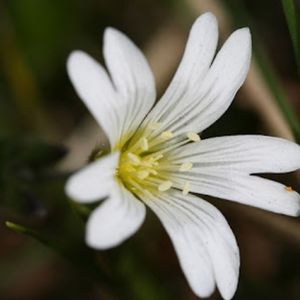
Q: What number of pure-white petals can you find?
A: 5